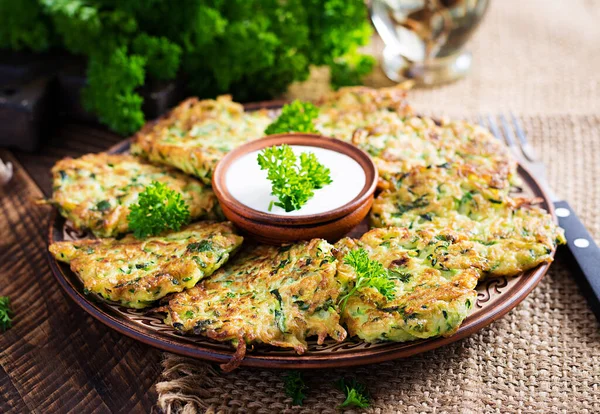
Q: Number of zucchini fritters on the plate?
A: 8